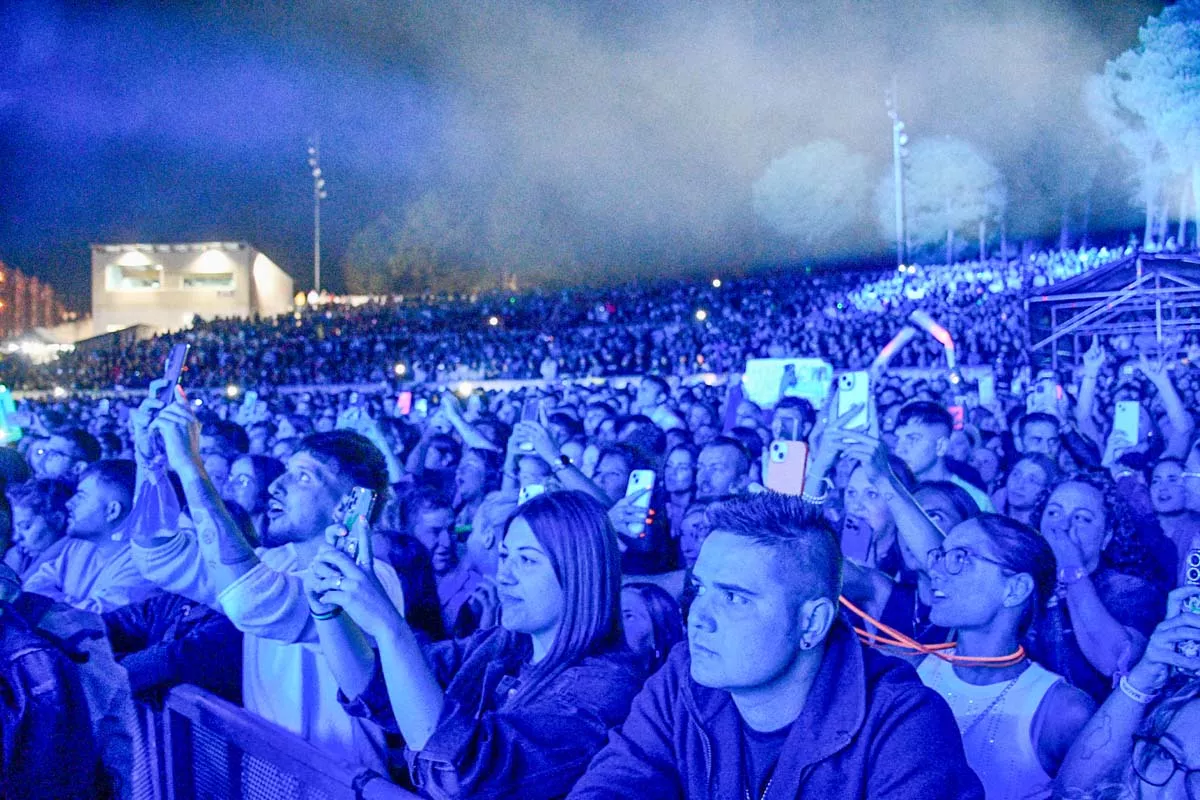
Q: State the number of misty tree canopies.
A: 3